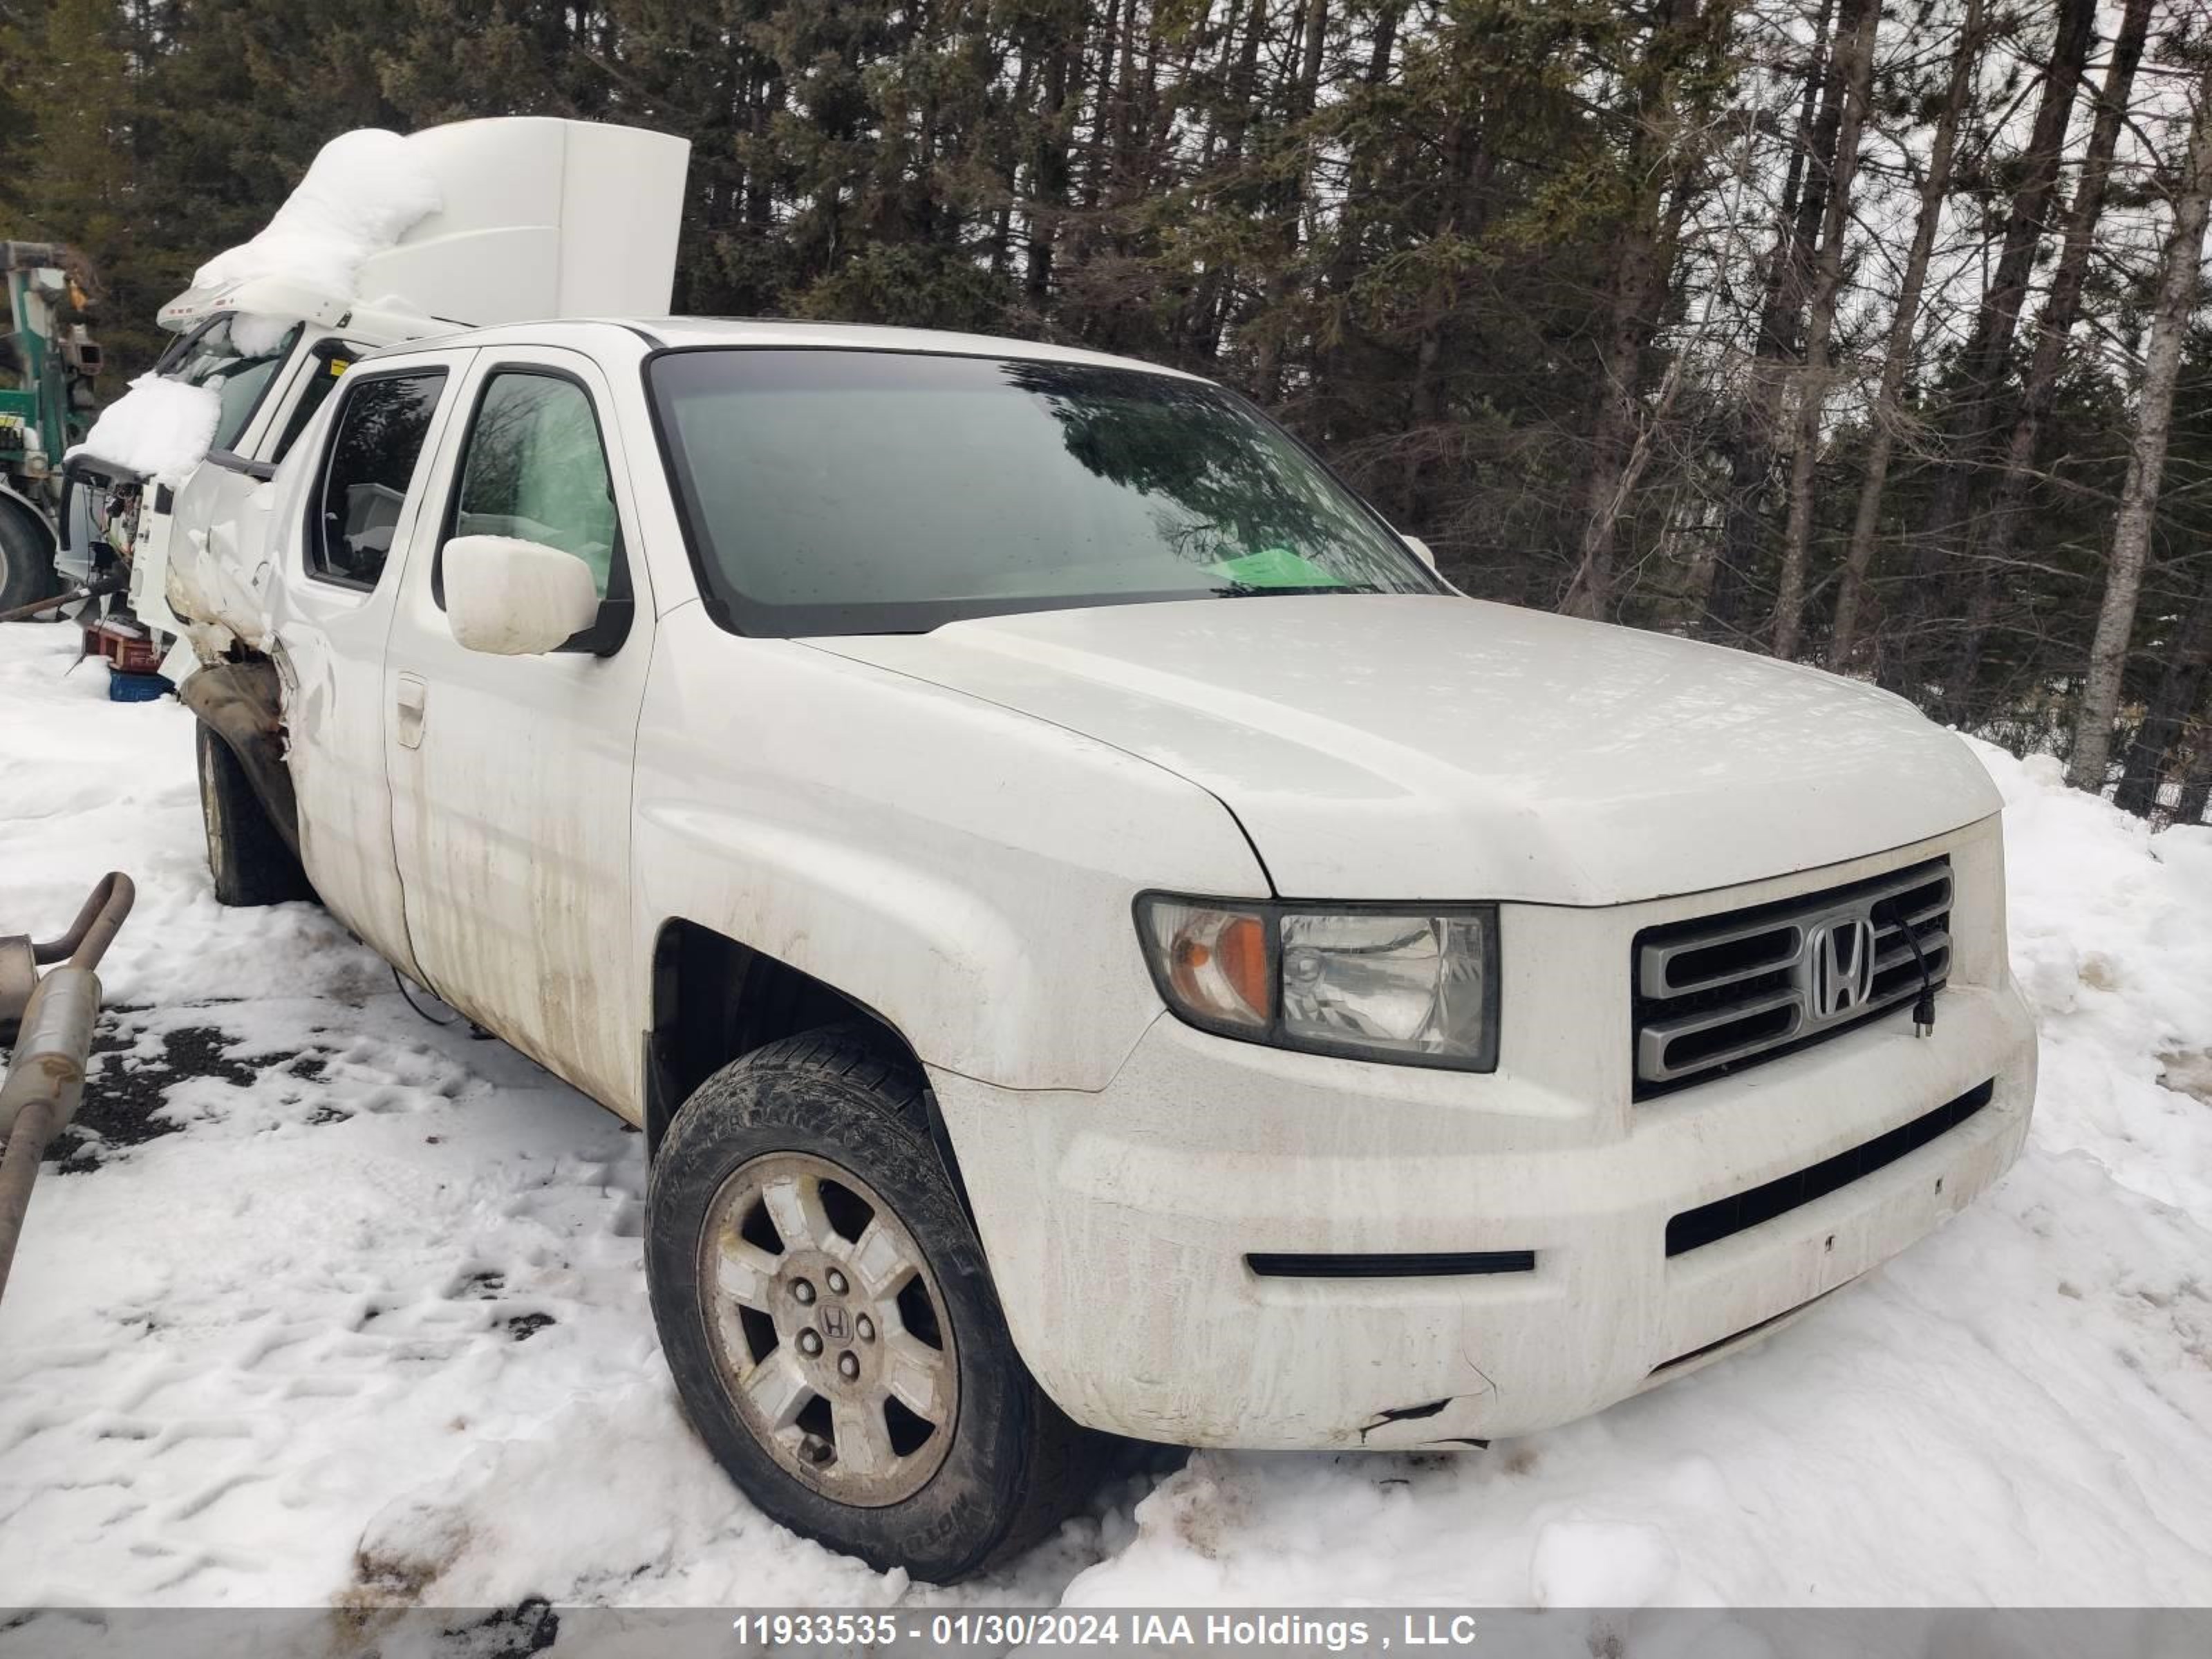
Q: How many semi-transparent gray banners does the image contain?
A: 1